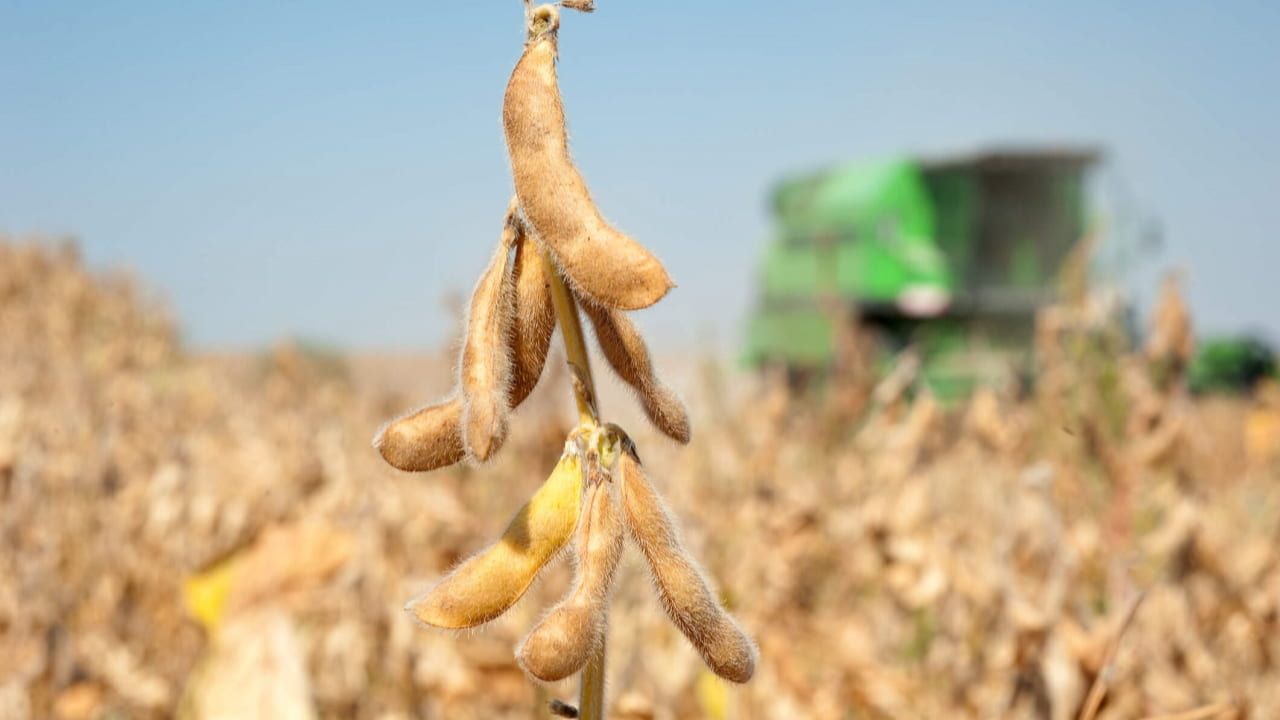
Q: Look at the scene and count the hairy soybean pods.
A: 7